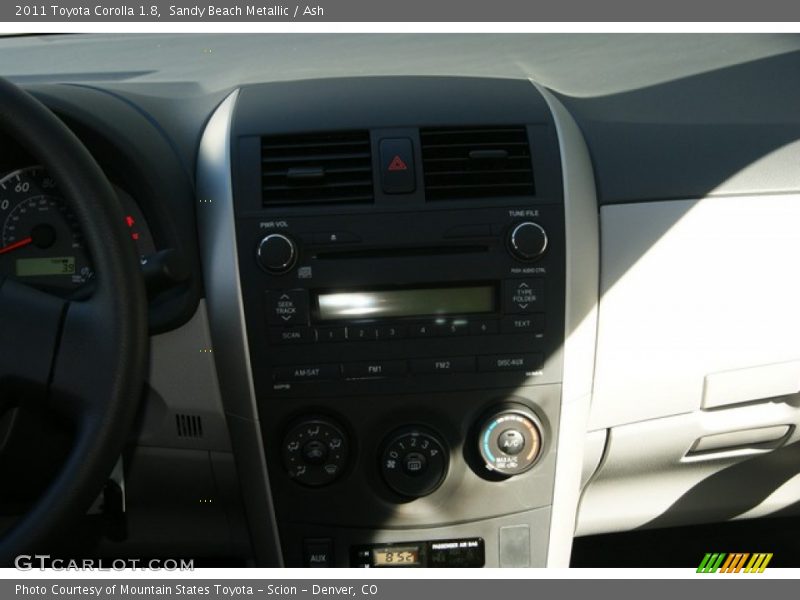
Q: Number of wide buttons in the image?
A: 4